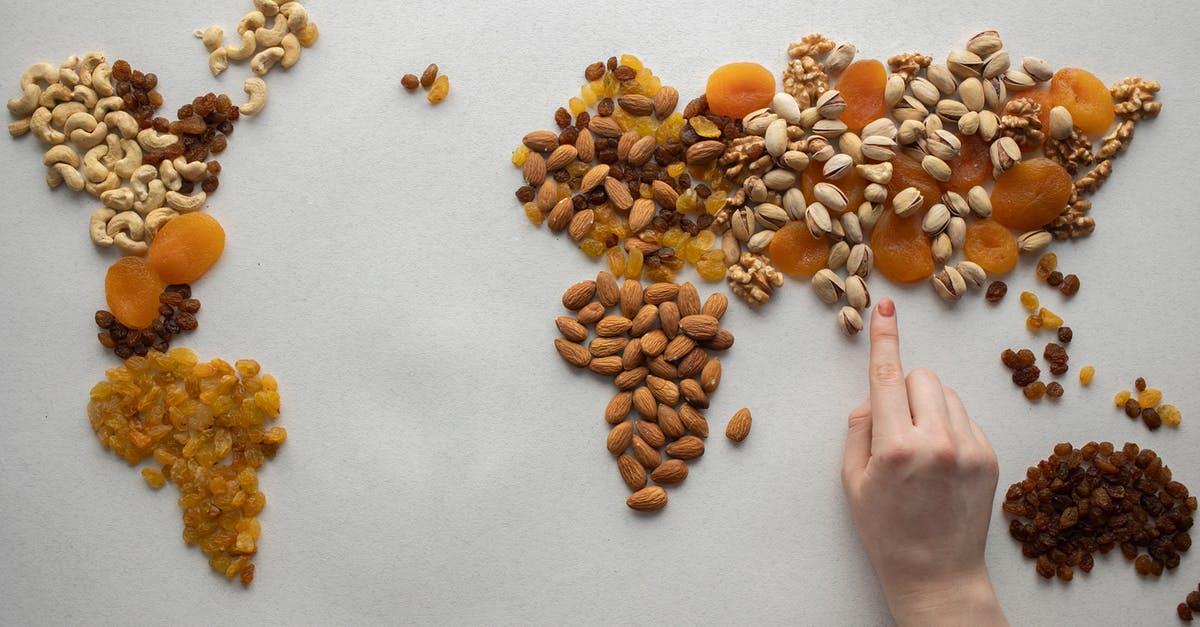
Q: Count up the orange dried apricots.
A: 13